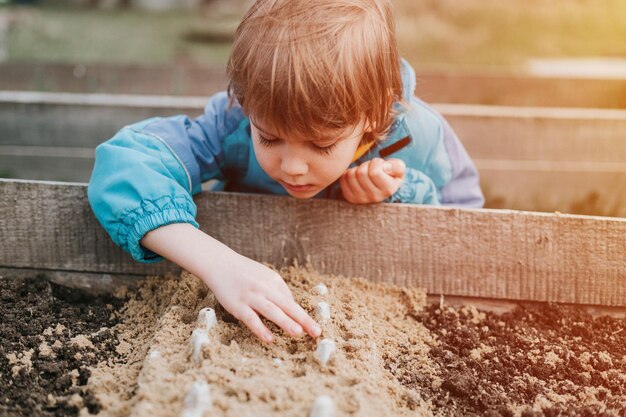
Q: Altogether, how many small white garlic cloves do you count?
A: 7